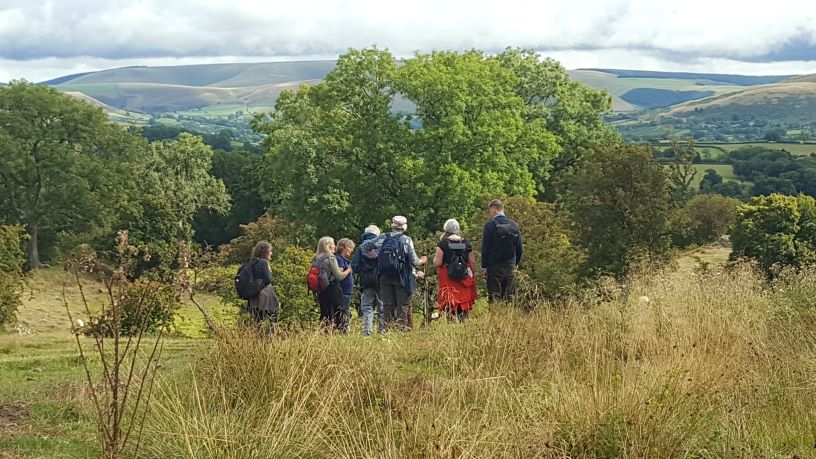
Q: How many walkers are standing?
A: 7